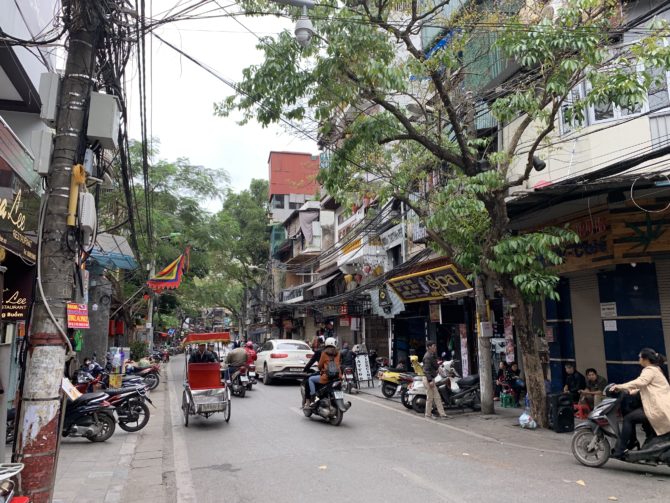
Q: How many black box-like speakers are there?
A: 1